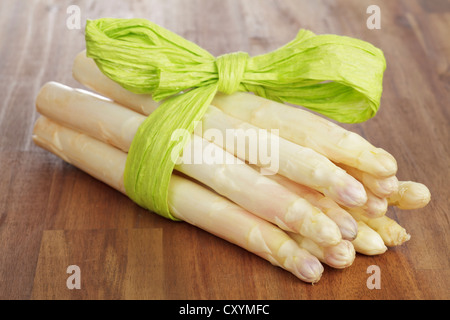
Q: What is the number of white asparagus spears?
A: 11